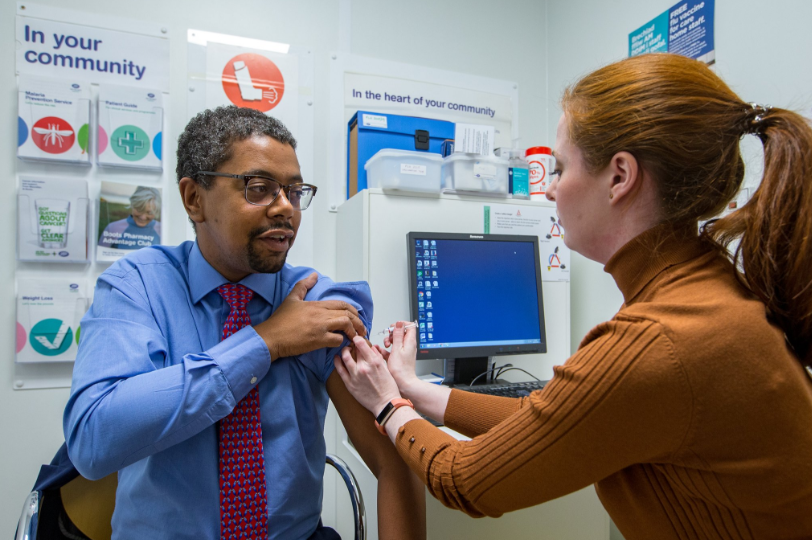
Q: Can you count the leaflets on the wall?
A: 5